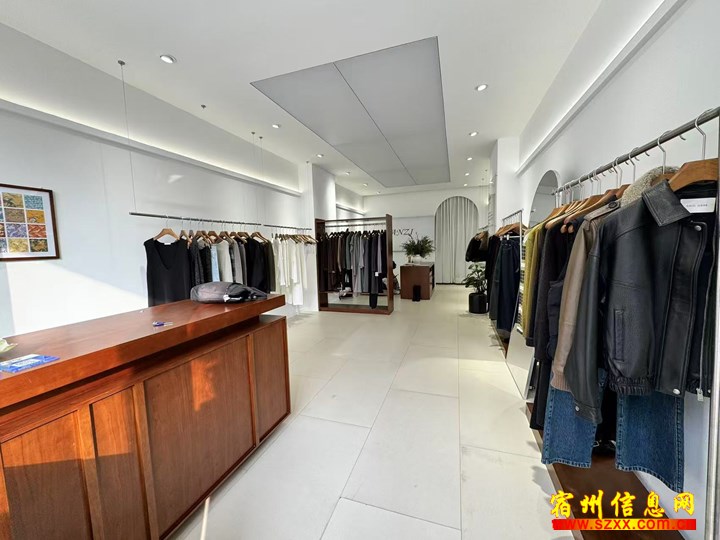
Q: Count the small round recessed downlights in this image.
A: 11